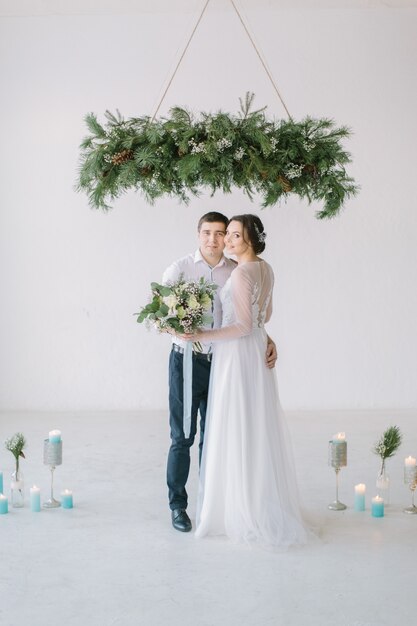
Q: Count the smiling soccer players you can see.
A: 0